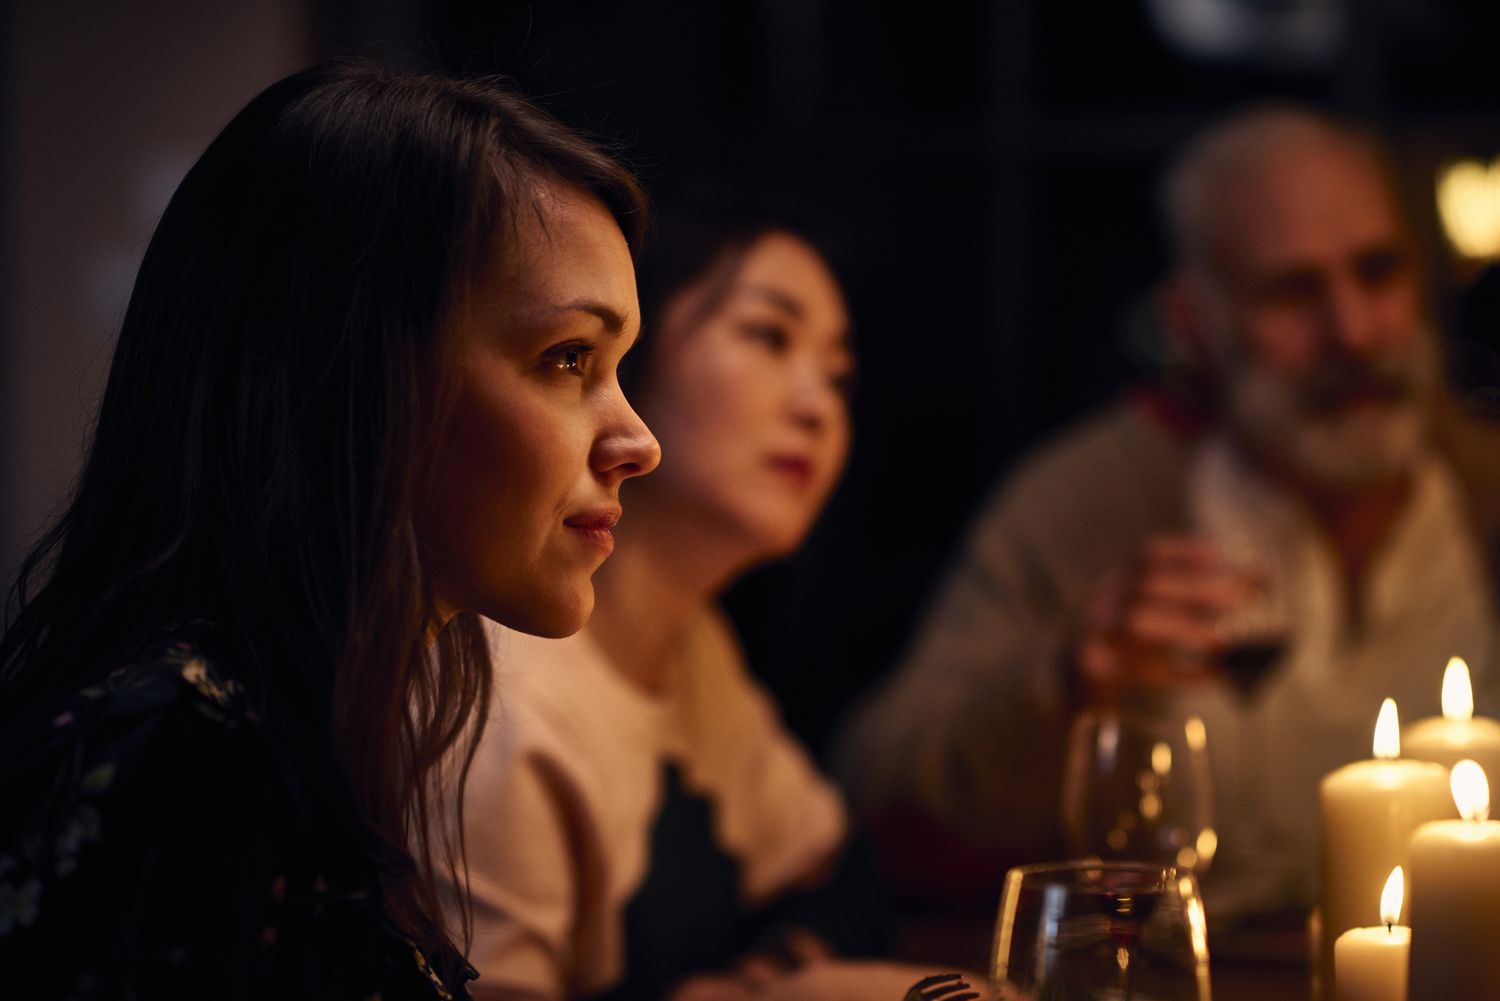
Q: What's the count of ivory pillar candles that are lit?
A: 4